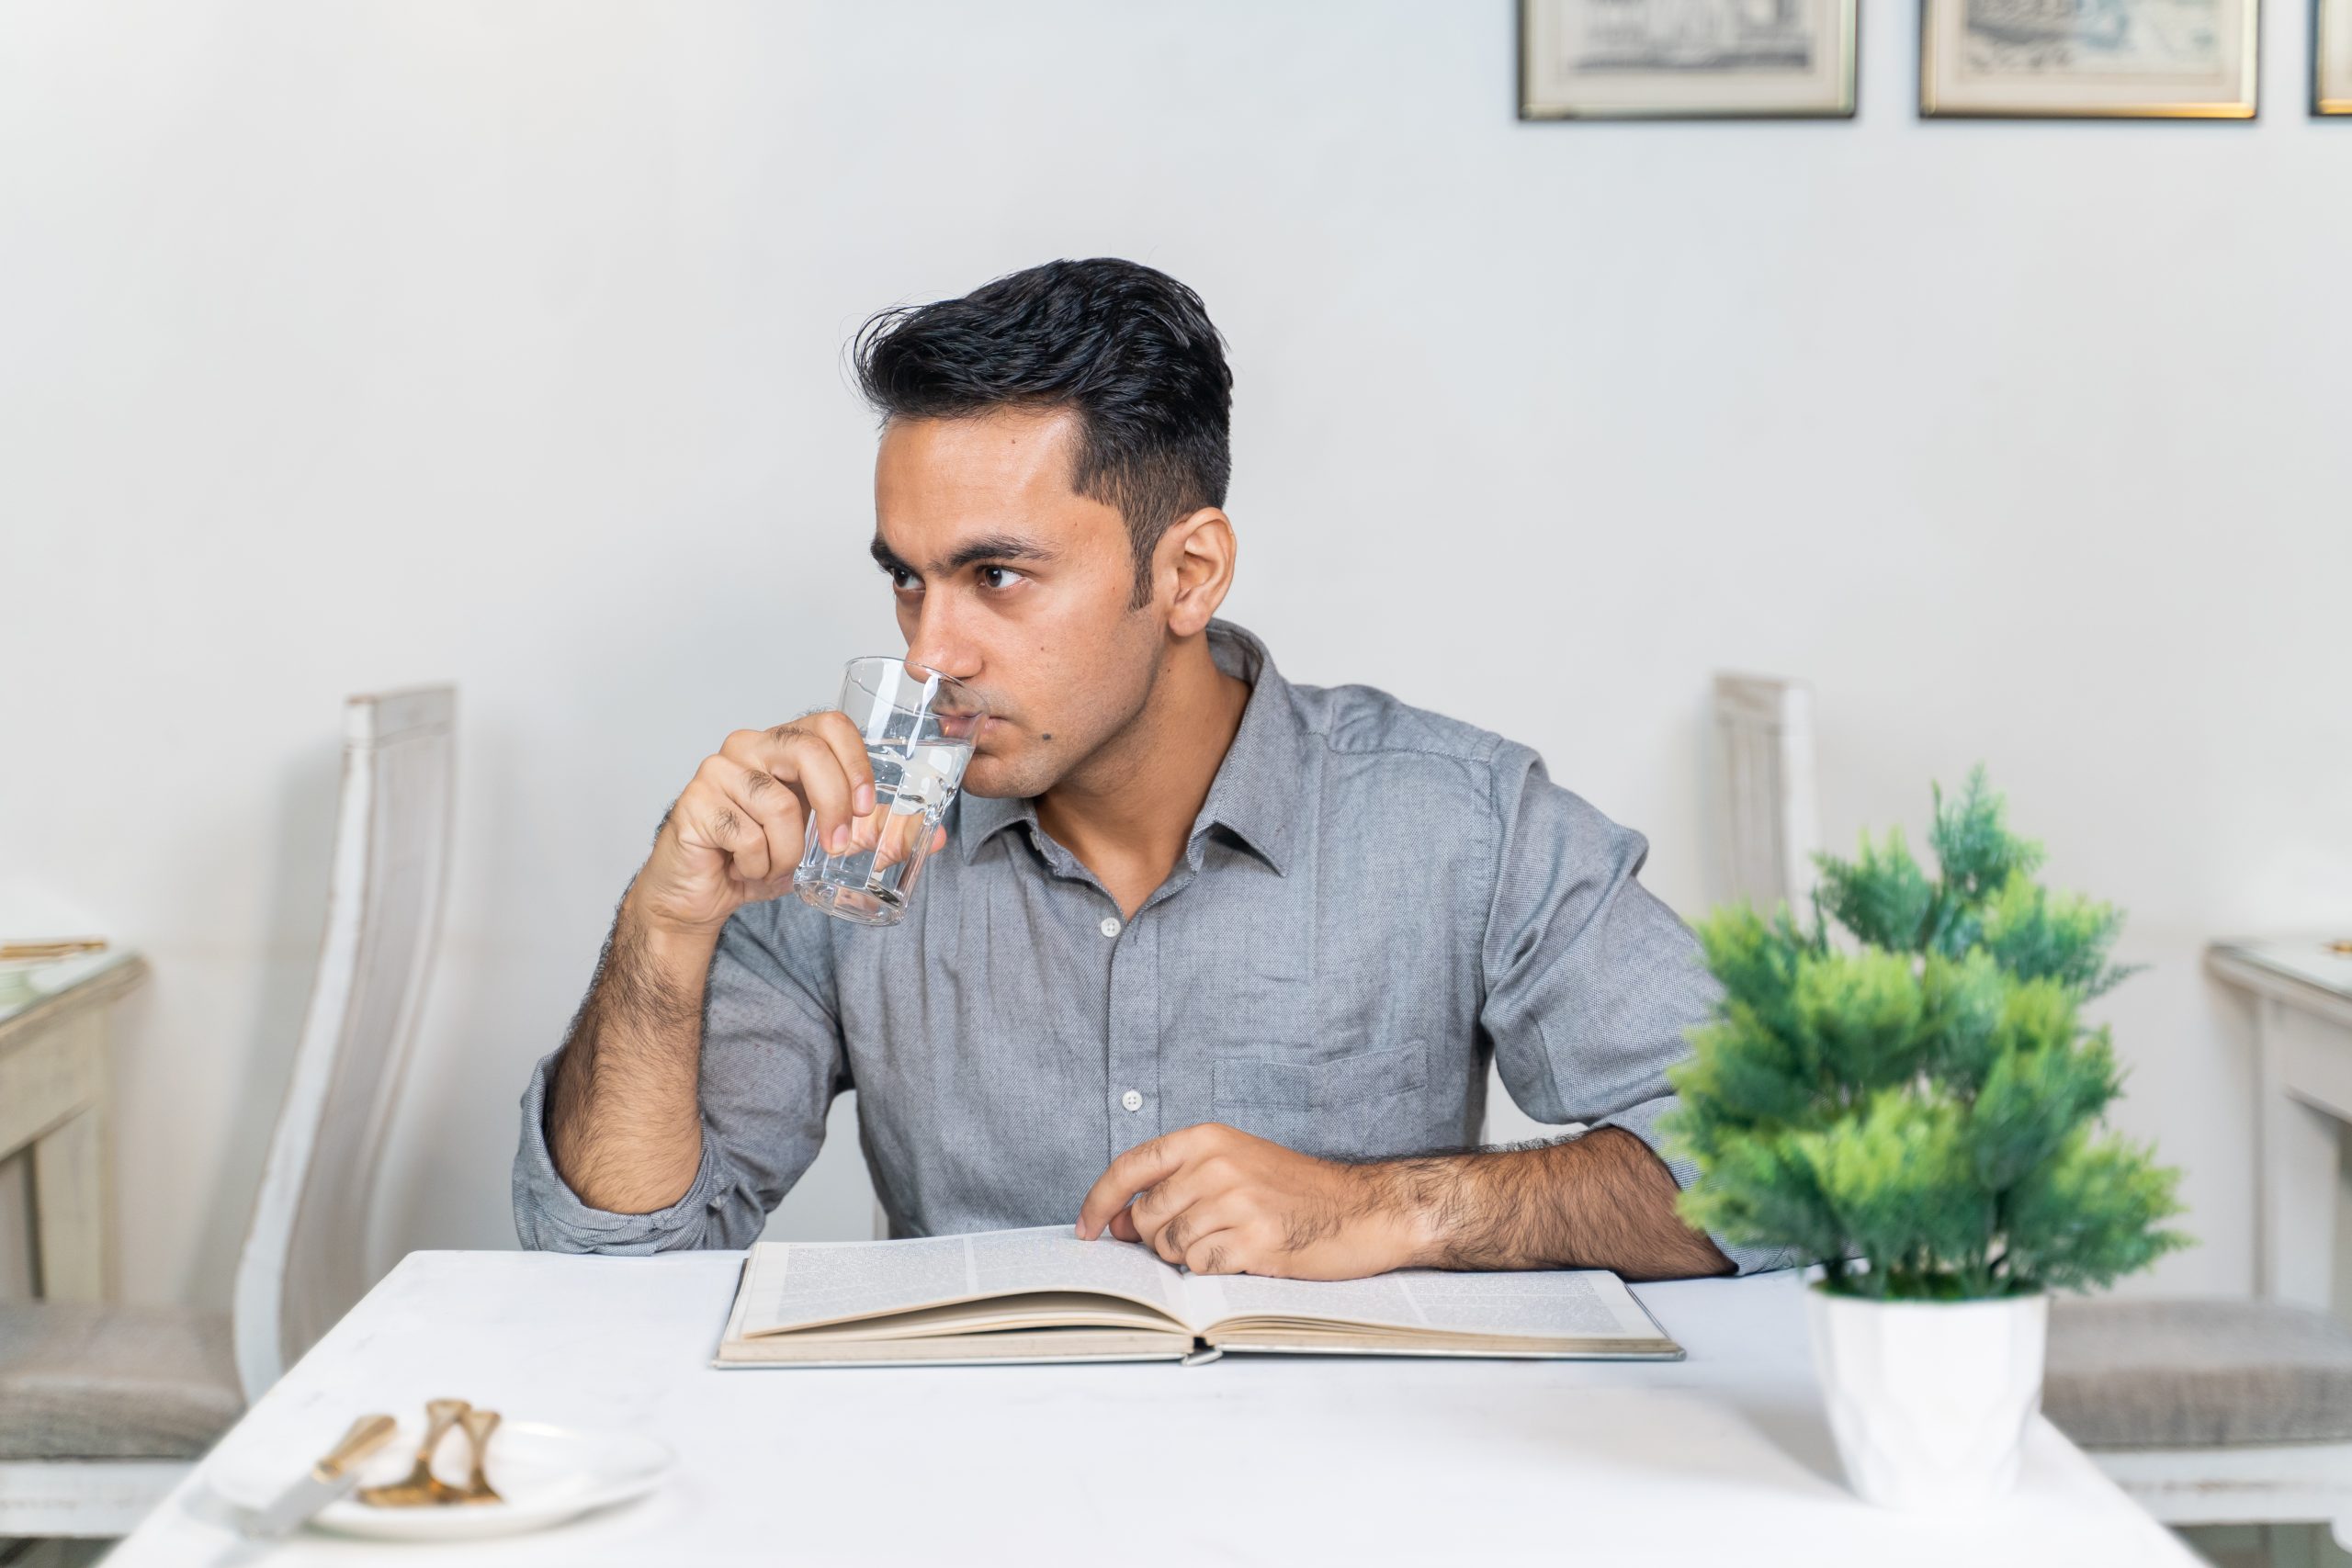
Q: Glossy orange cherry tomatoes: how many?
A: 0